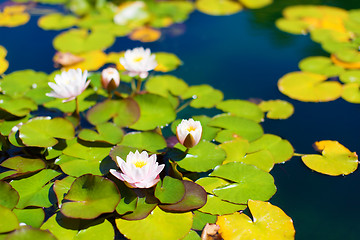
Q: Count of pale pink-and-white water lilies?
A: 5